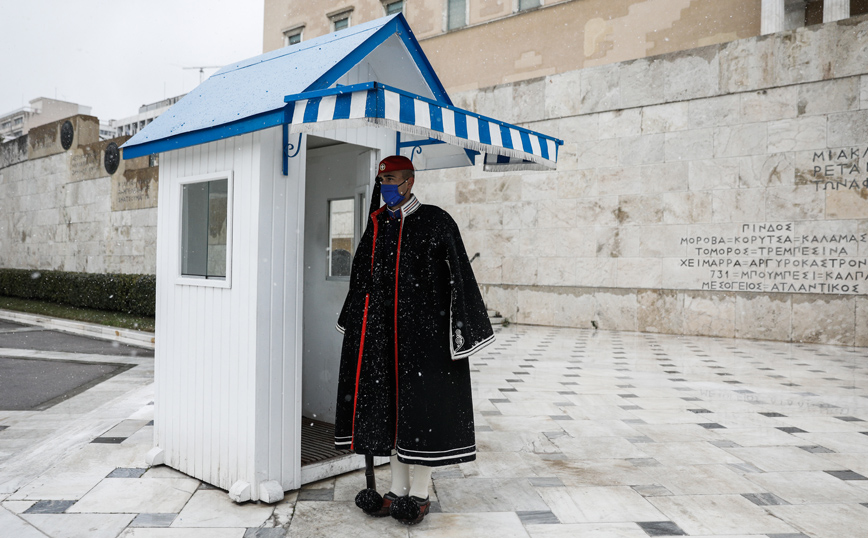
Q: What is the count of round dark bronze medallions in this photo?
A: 2